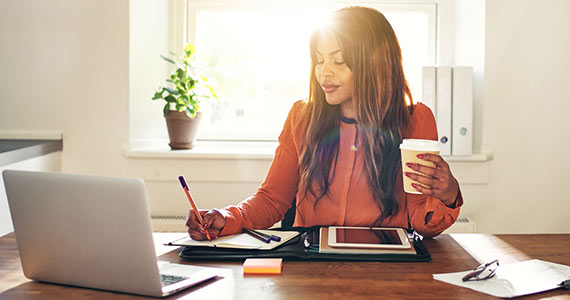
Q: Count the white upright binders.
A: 3